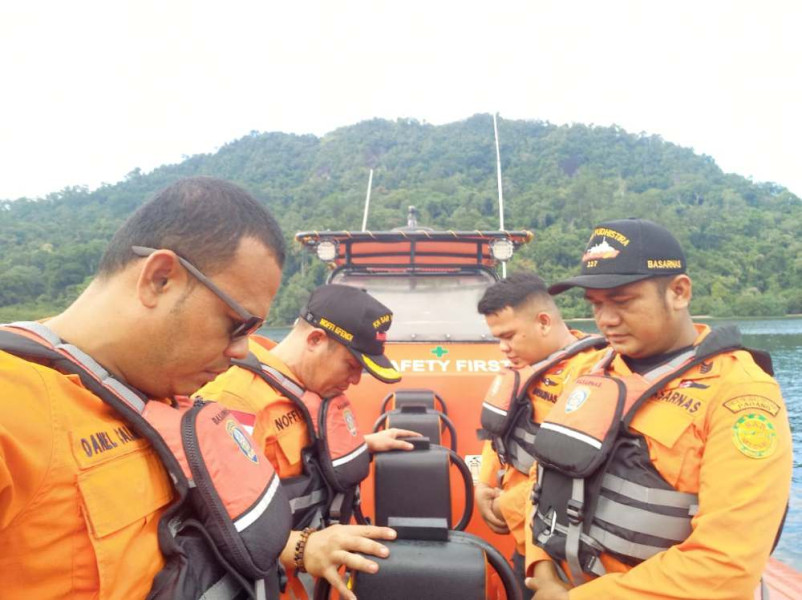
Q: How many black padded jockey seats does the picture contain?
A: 4